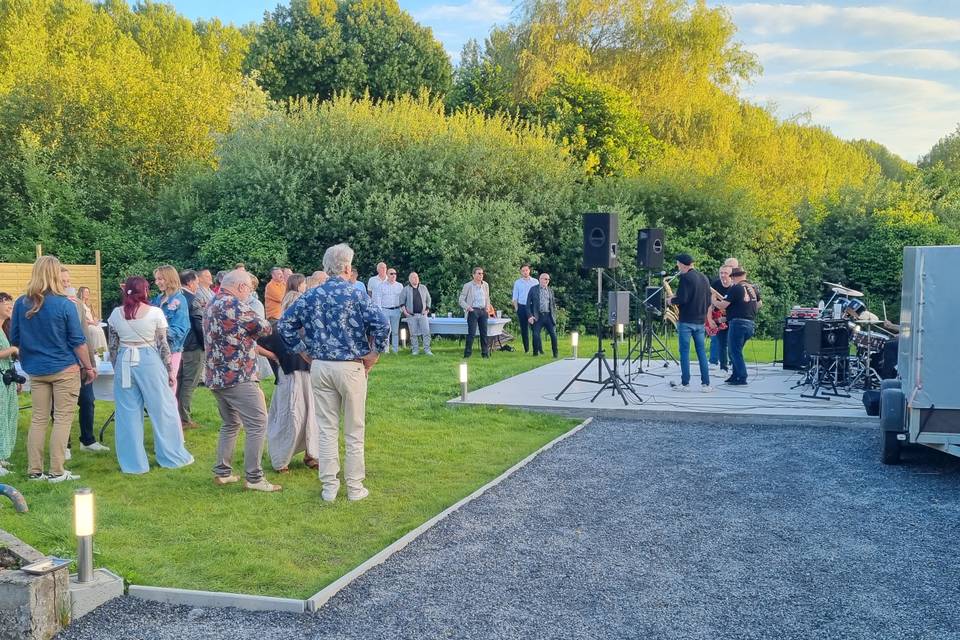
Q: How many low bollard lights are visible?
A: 5